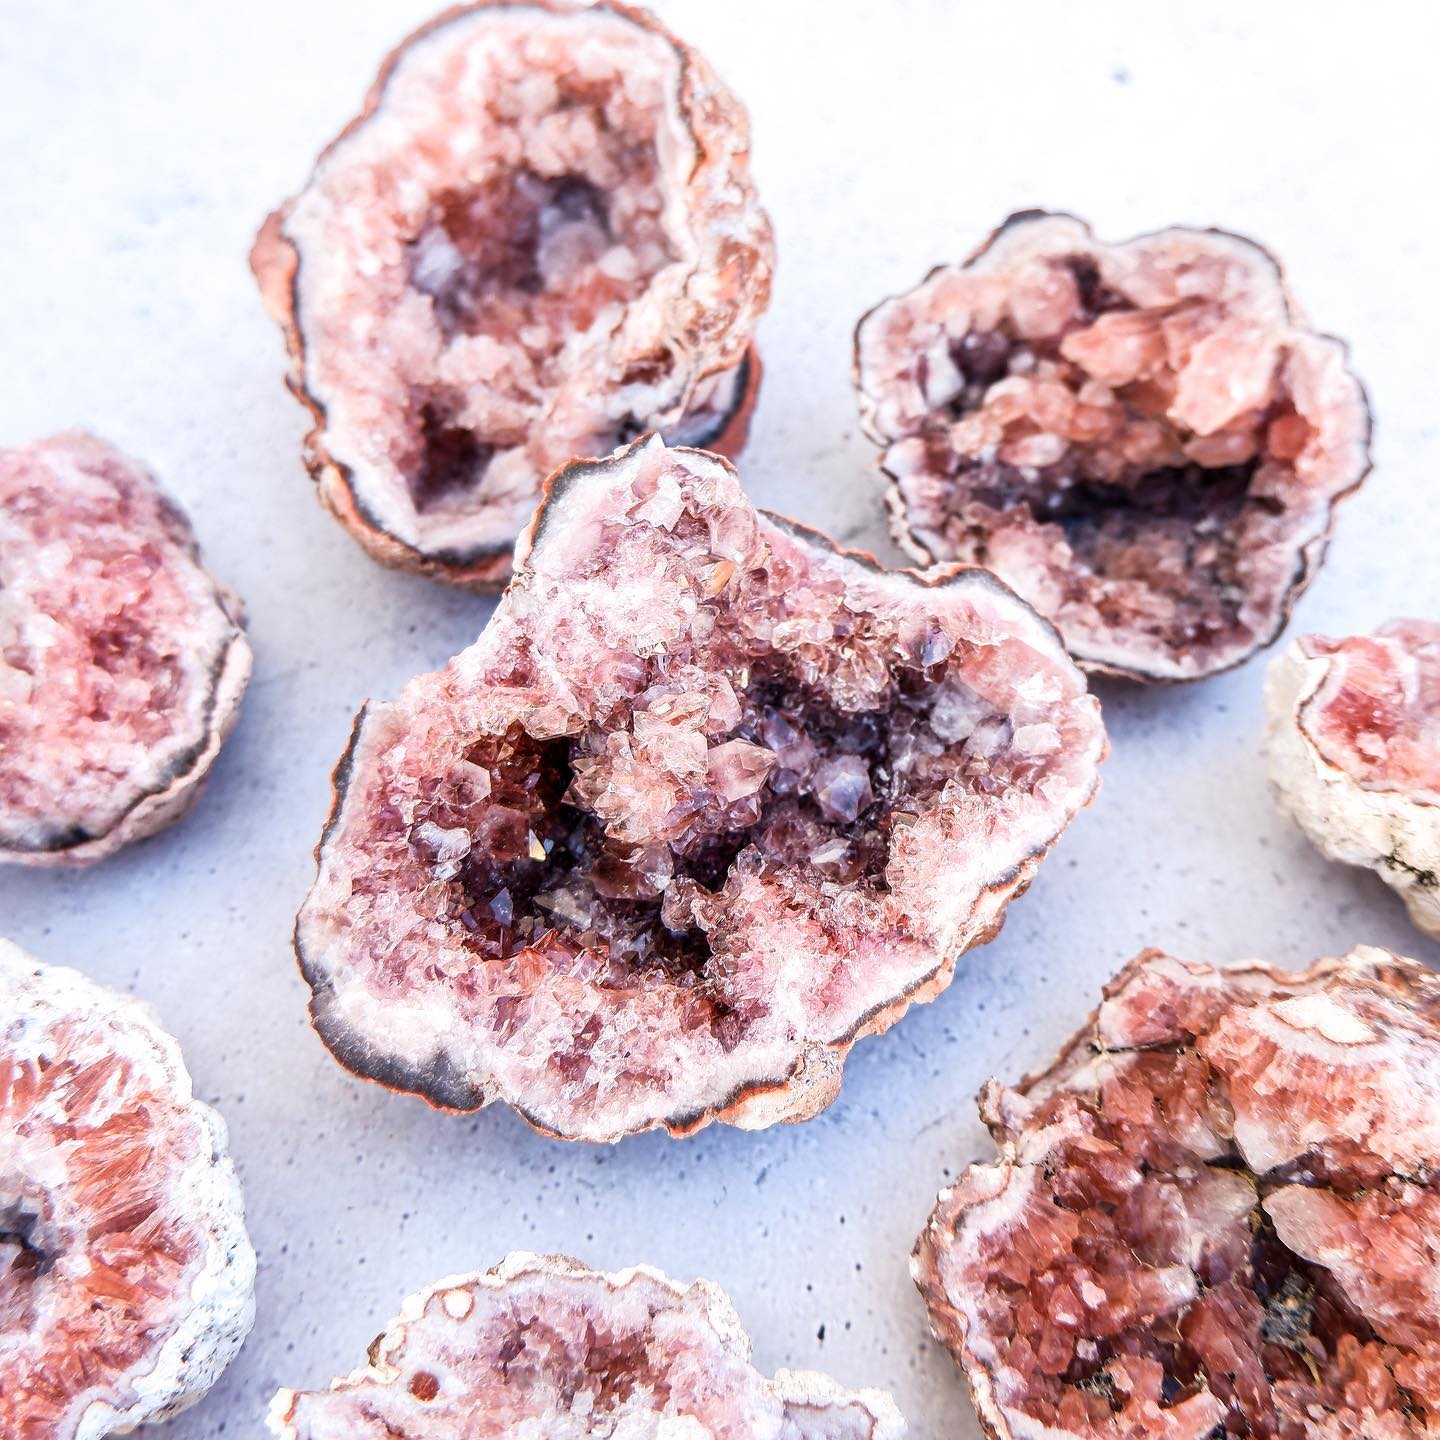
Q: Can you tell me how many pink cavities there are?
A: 8